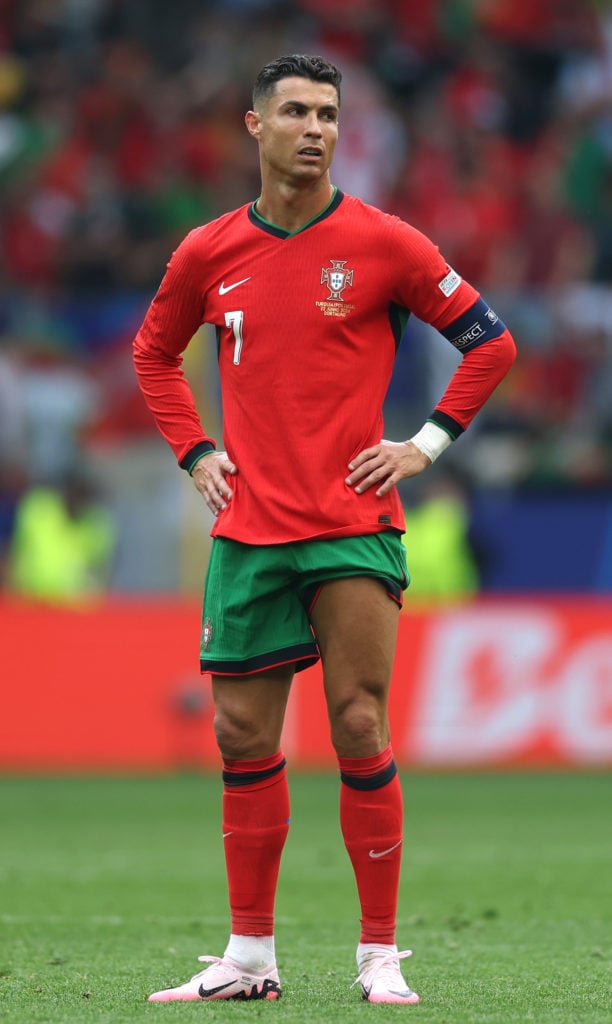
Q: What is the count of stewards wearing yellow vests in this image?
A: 2